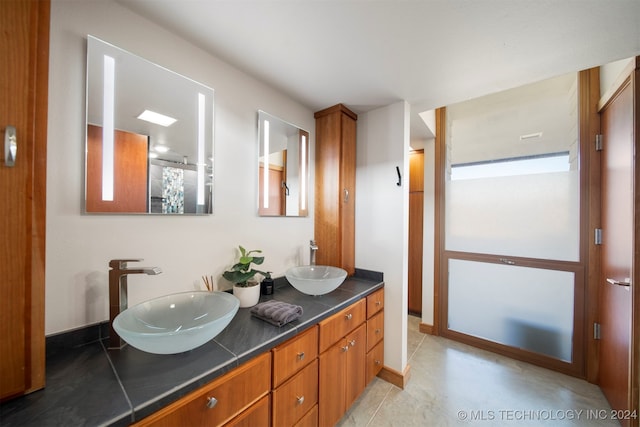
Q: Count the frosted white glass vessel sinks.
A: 2